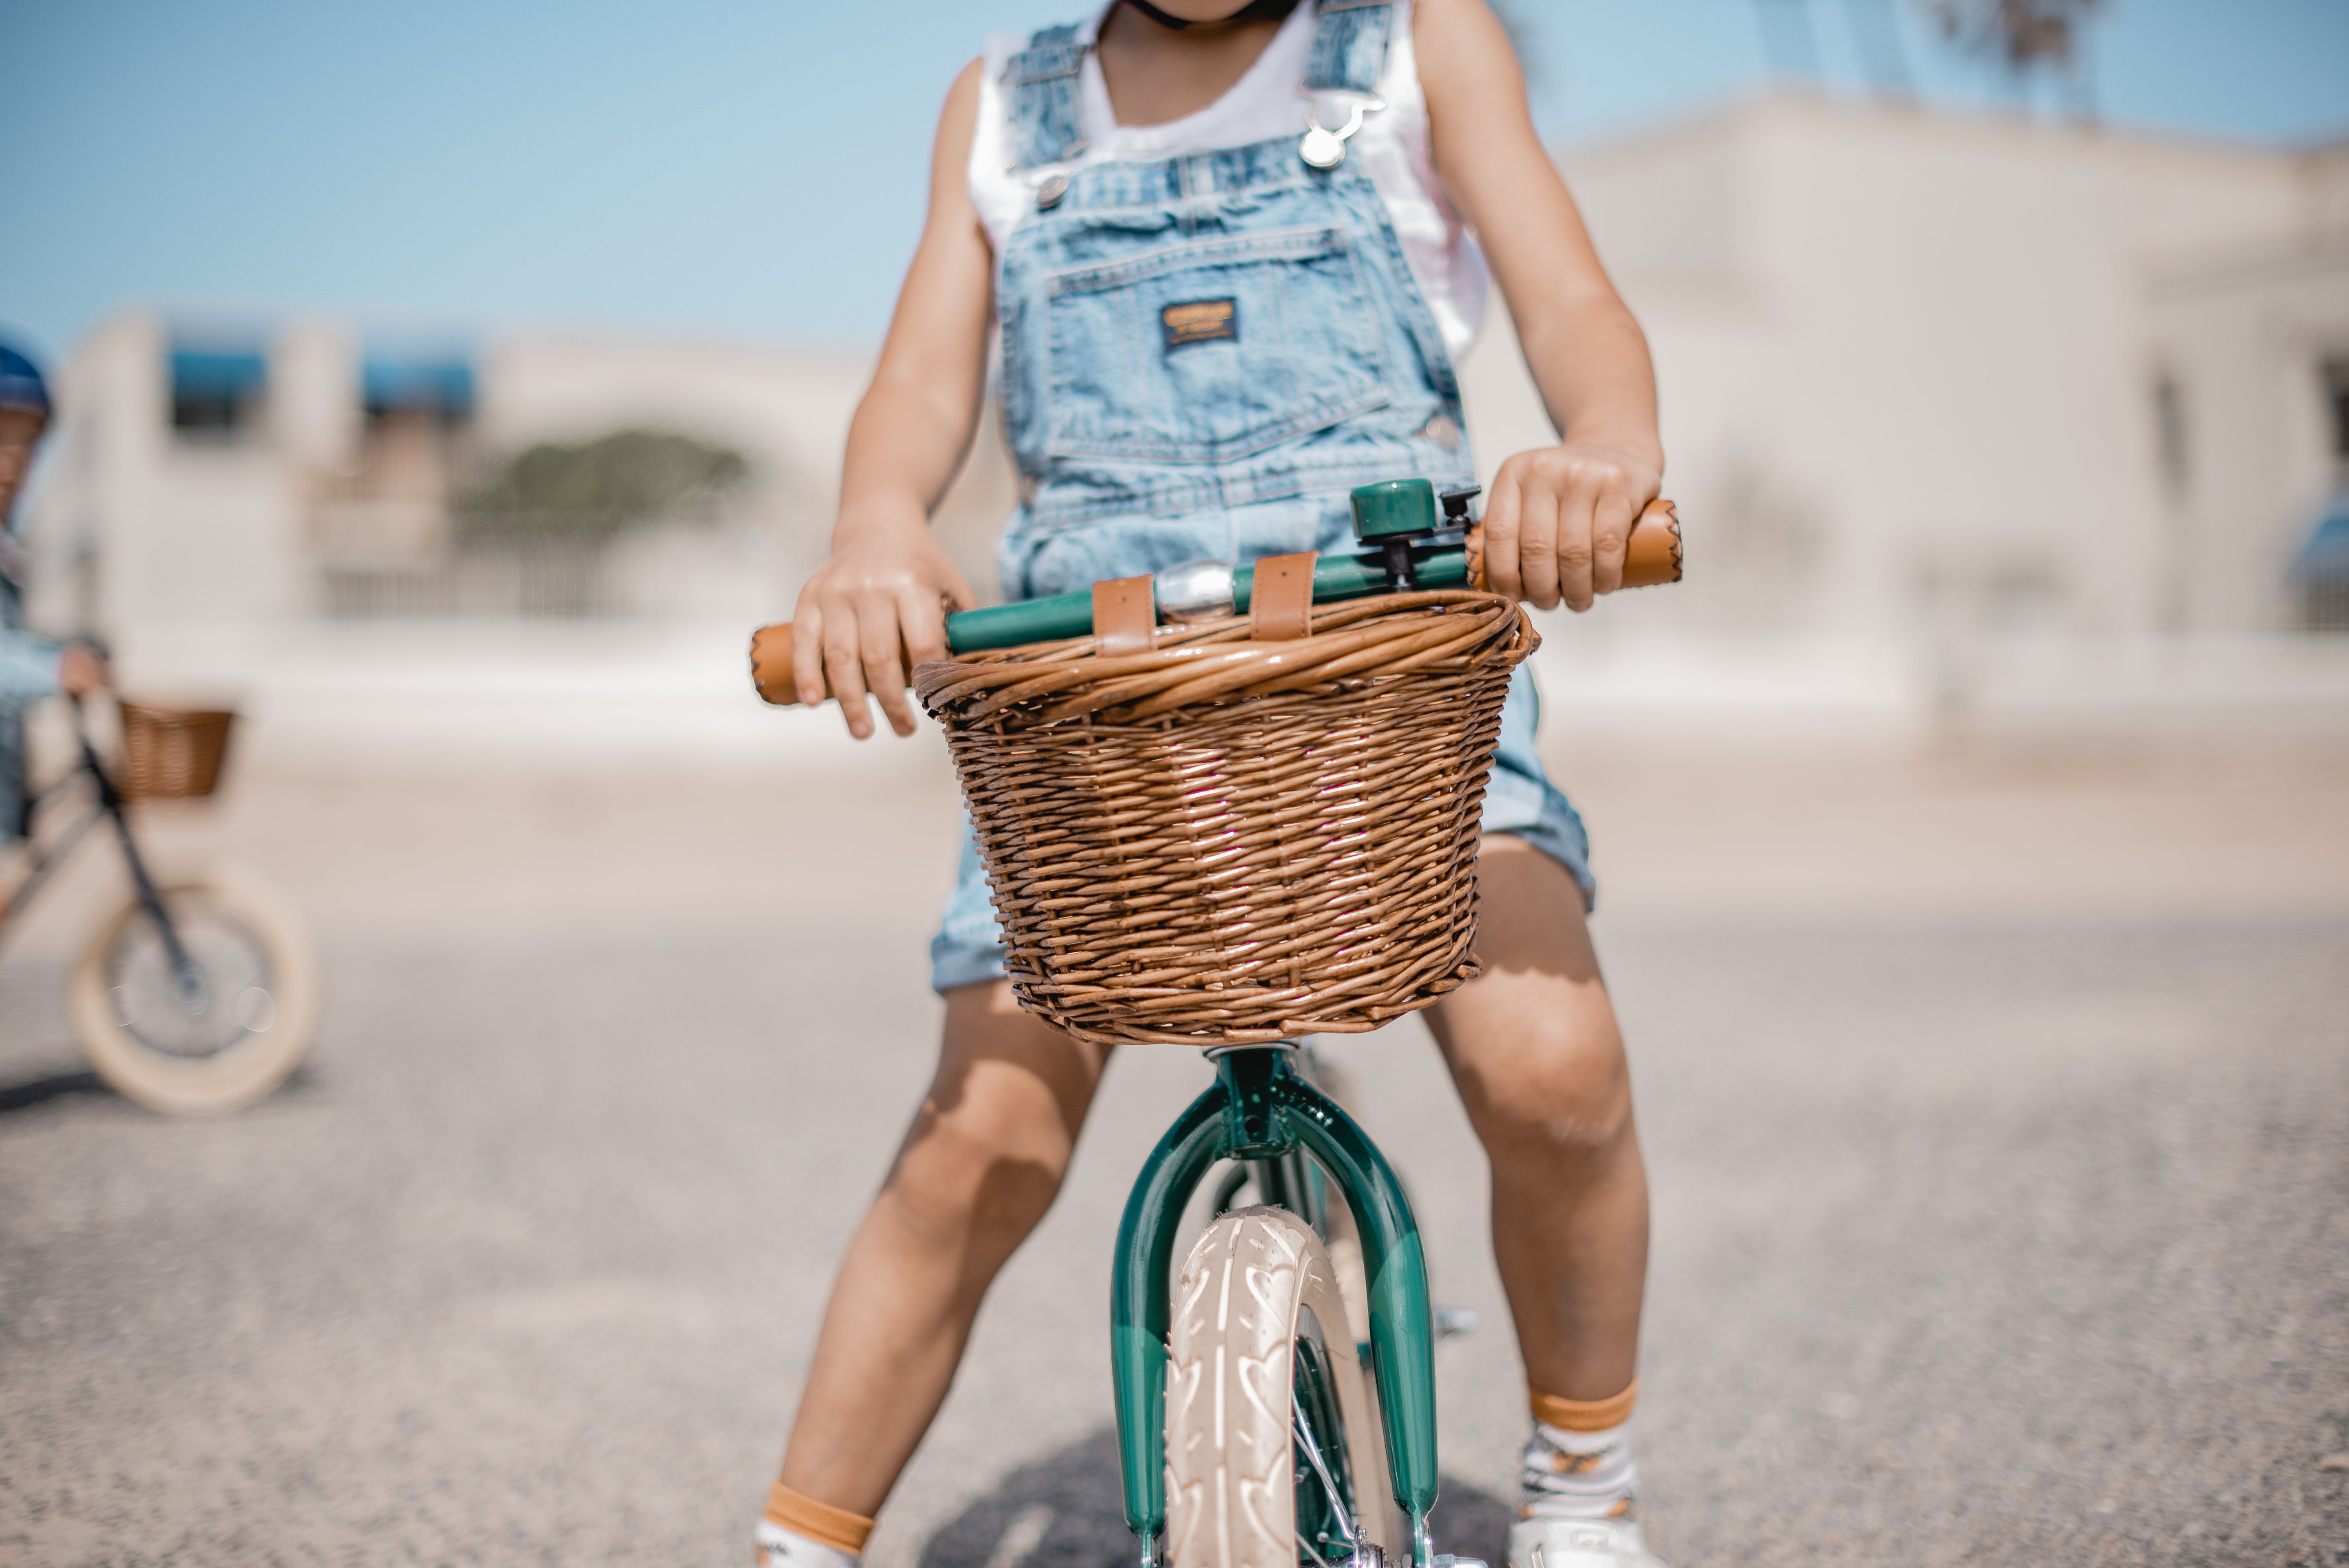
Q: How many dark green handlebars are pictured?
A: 1